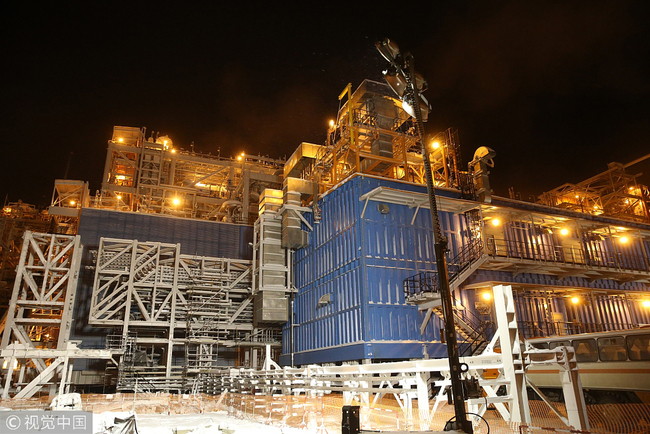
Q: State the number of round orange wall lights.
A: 6